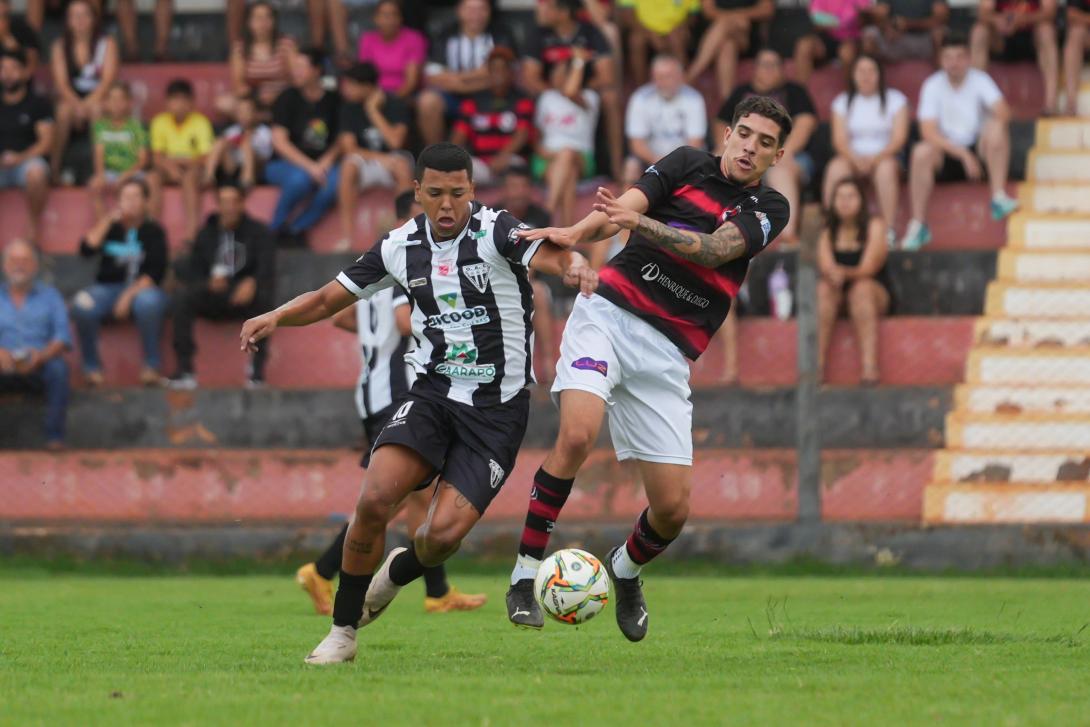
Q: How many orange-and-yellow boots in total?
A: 2